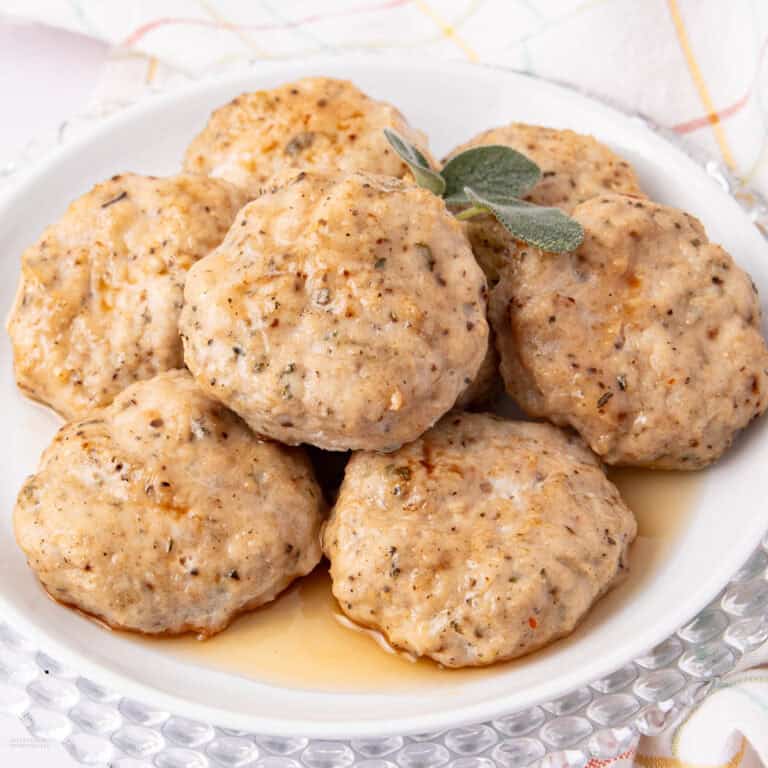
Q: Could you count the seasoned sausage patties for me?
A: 7